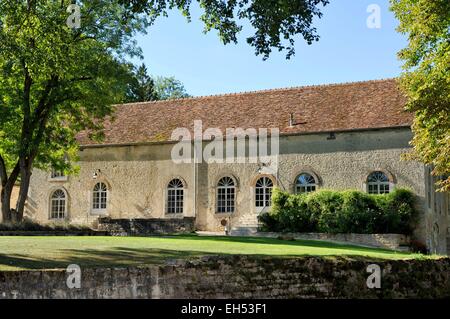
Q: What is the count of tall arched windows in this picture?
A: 7